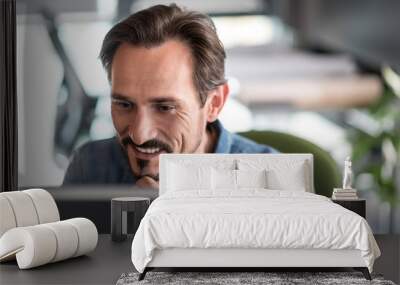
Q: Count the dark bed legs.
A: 2